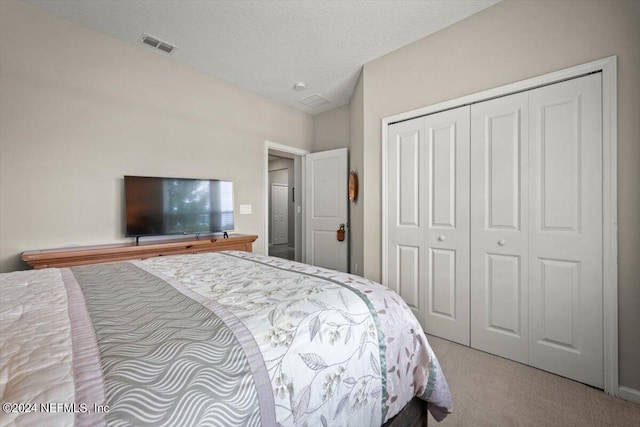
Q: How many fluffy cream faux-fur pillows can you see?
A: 0